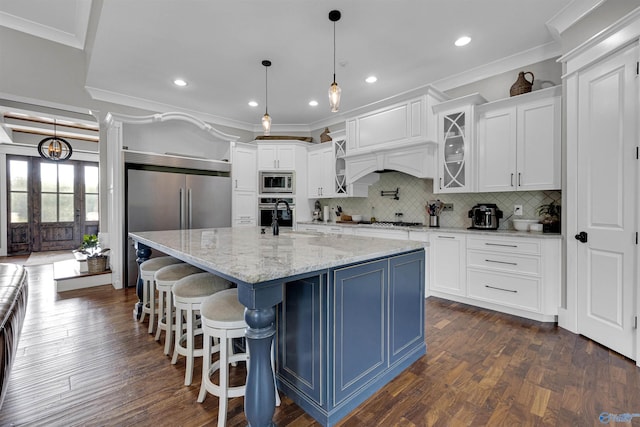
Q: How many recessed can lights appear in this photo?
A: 5